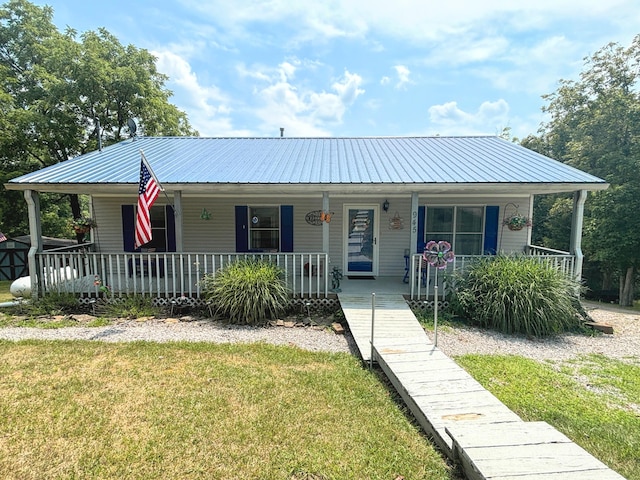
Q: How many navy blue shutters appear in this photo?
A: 6